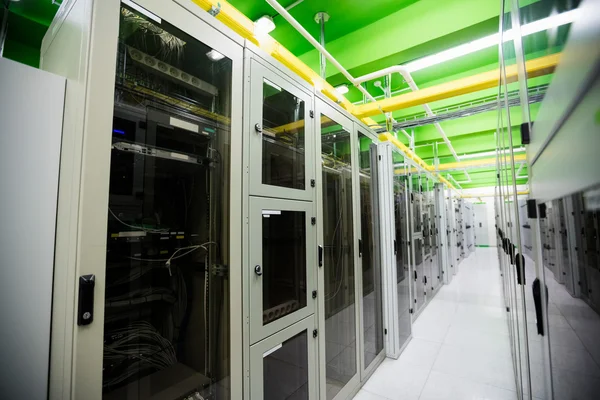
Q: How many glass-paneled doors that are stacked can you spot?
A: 3